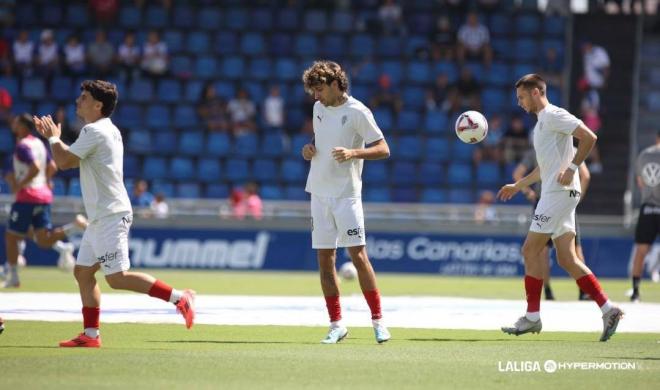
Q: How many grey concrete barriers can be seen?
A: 1